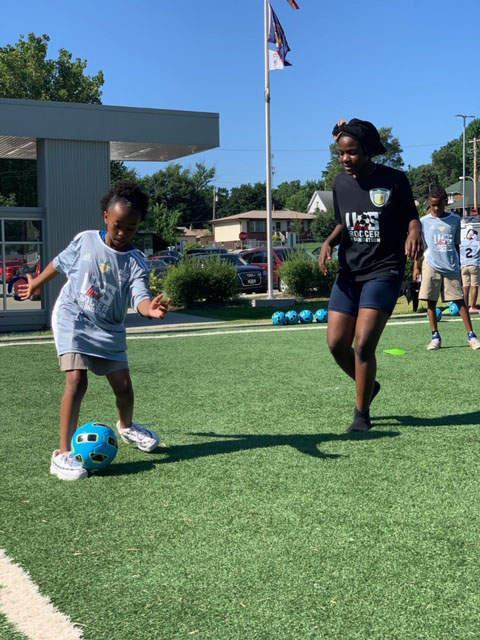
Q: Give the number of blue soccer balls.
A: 7